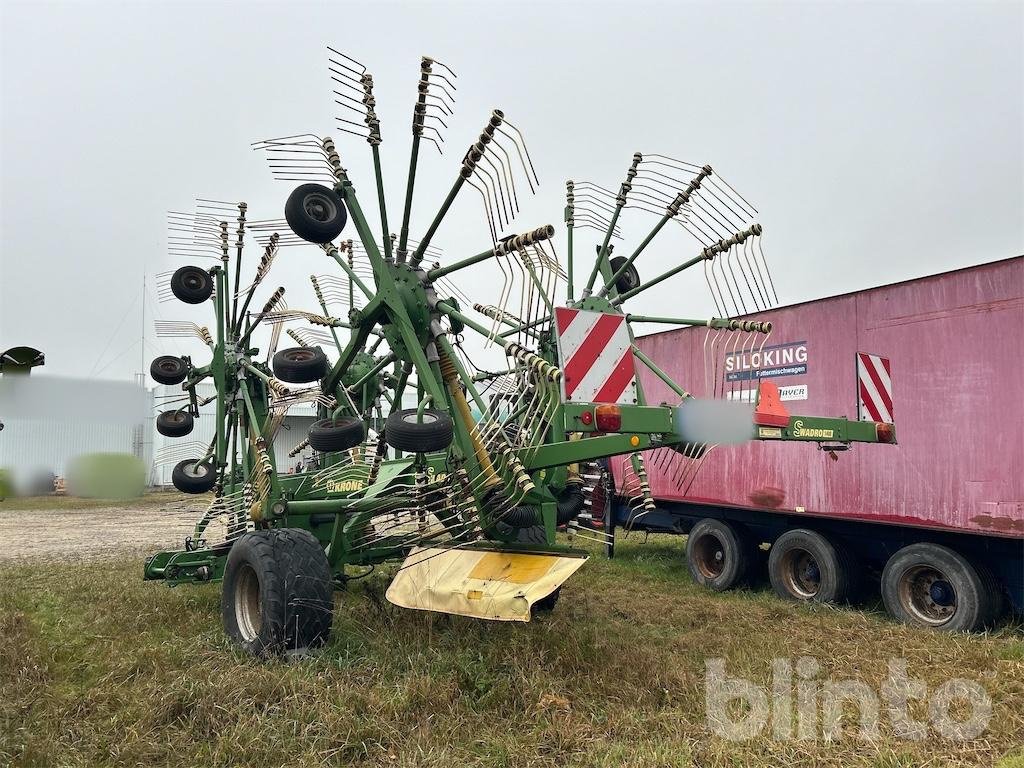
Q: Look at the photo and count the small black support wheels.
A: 9